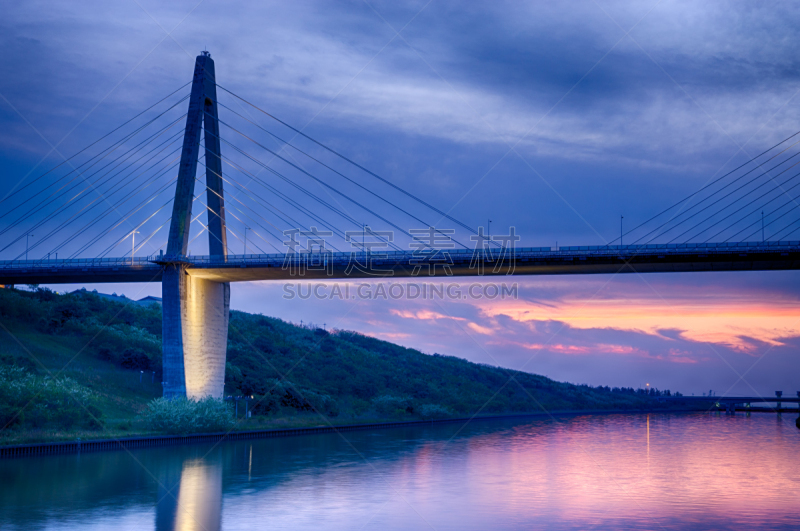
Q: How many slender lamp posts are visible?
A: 7